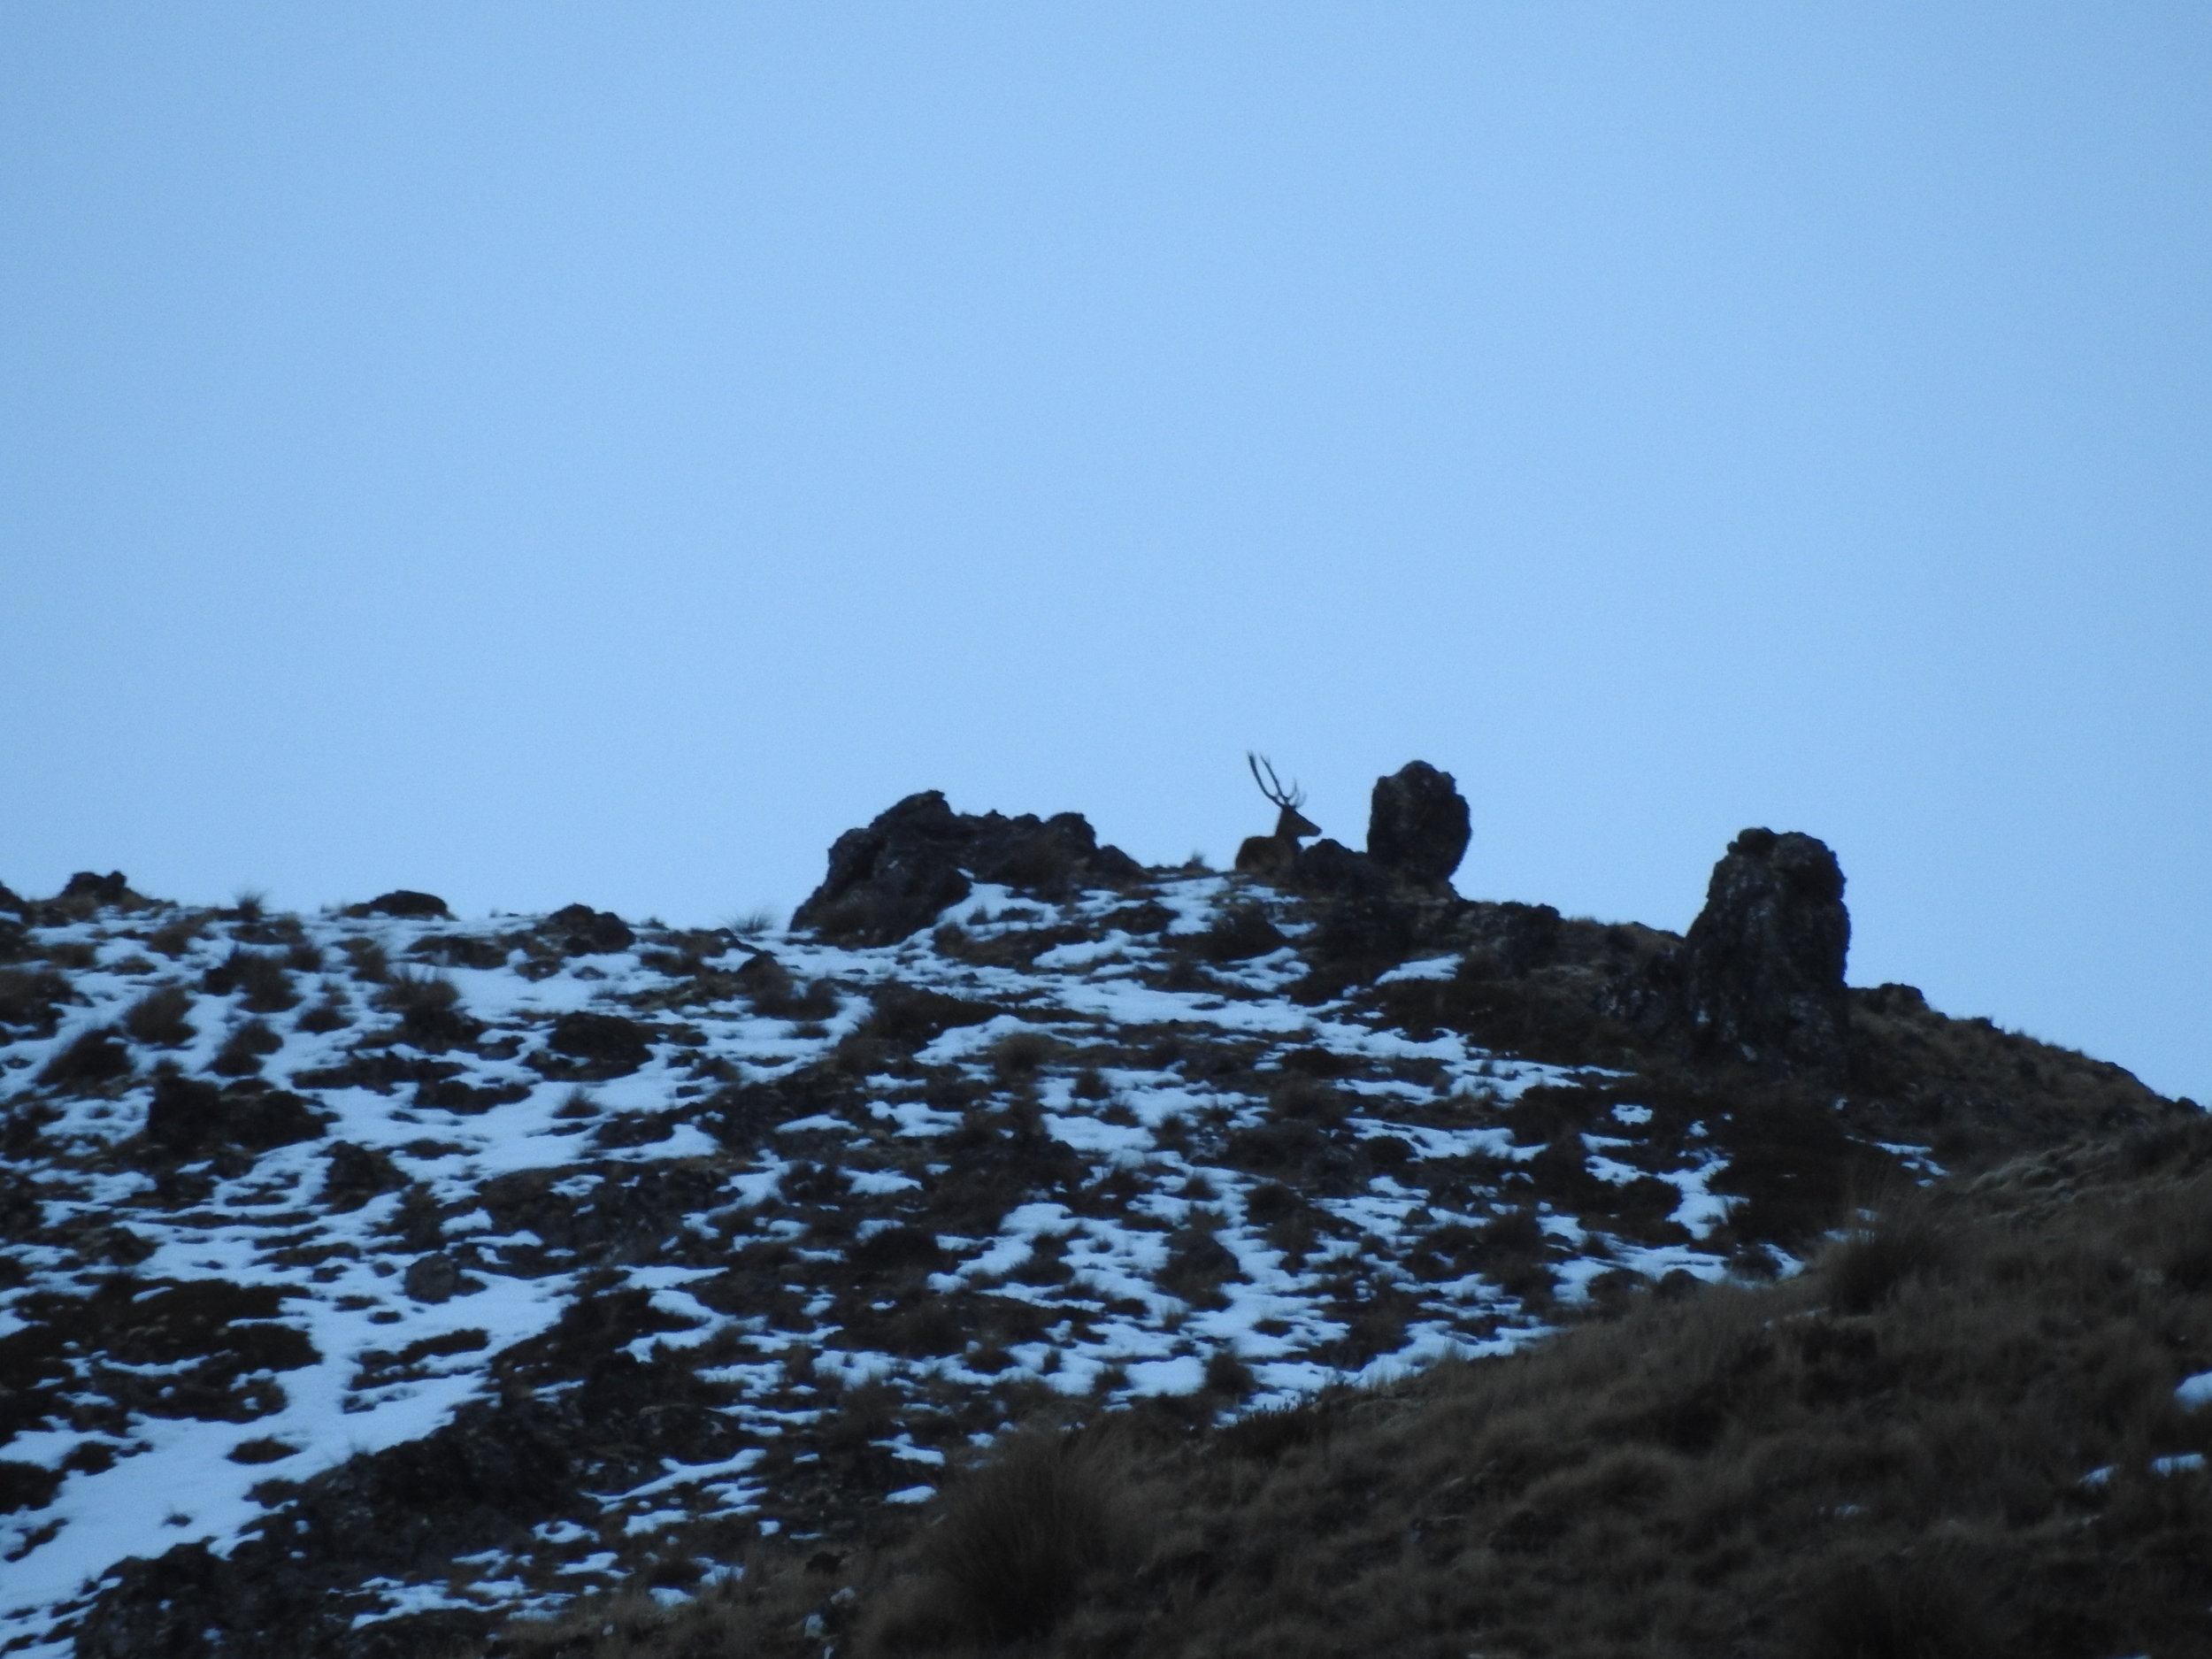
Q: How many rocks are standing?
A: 2